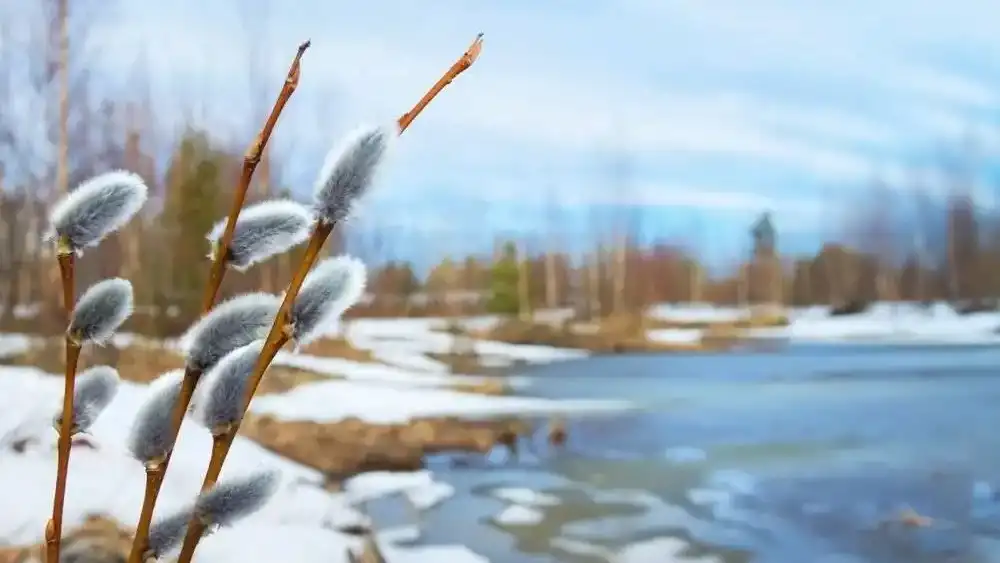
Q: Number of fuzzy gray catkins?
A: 11